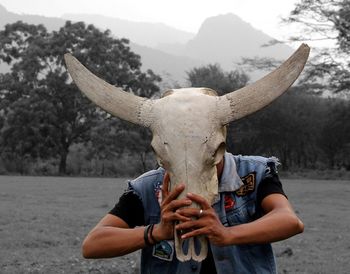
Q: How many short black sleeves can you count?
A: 2